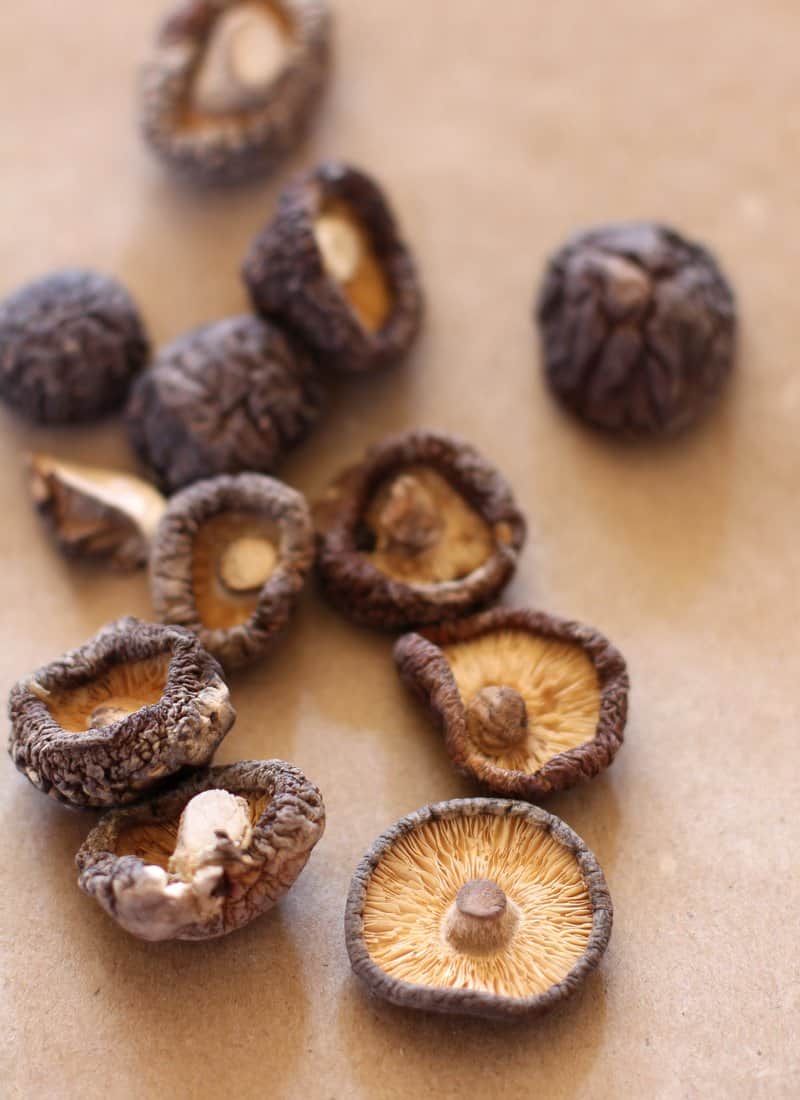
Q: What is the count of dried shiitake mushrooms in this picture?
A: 12